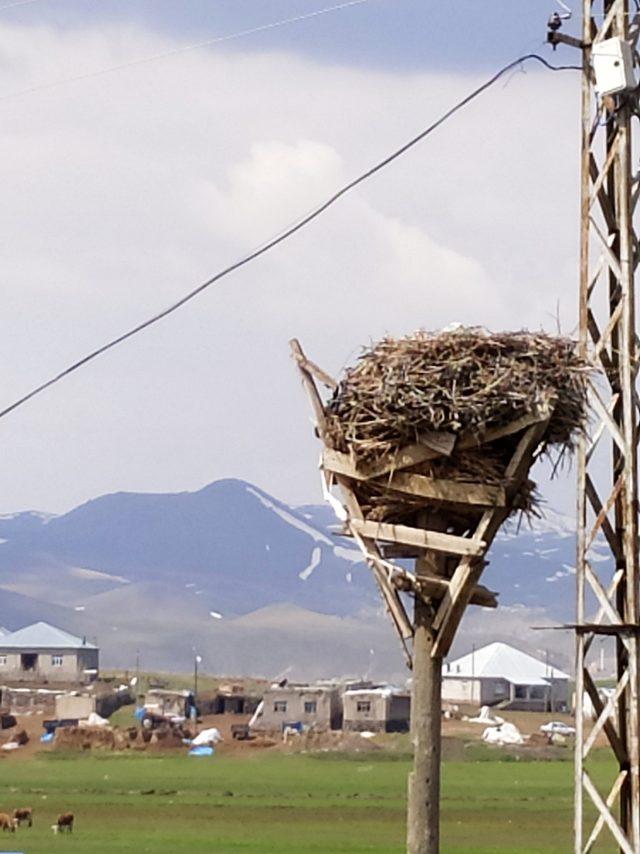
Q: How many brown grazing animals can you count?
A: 3